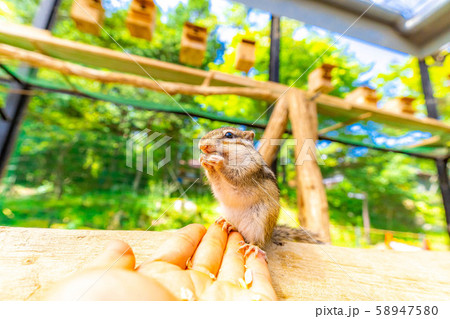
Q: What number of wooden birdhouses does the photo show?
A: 7